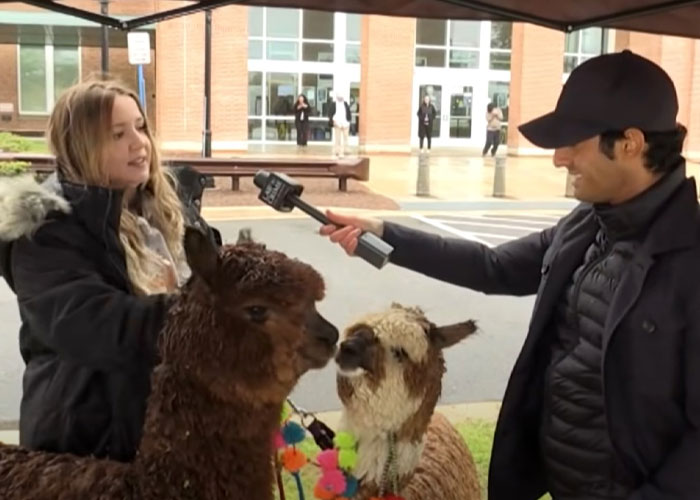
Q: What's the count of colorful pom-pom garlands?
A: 2